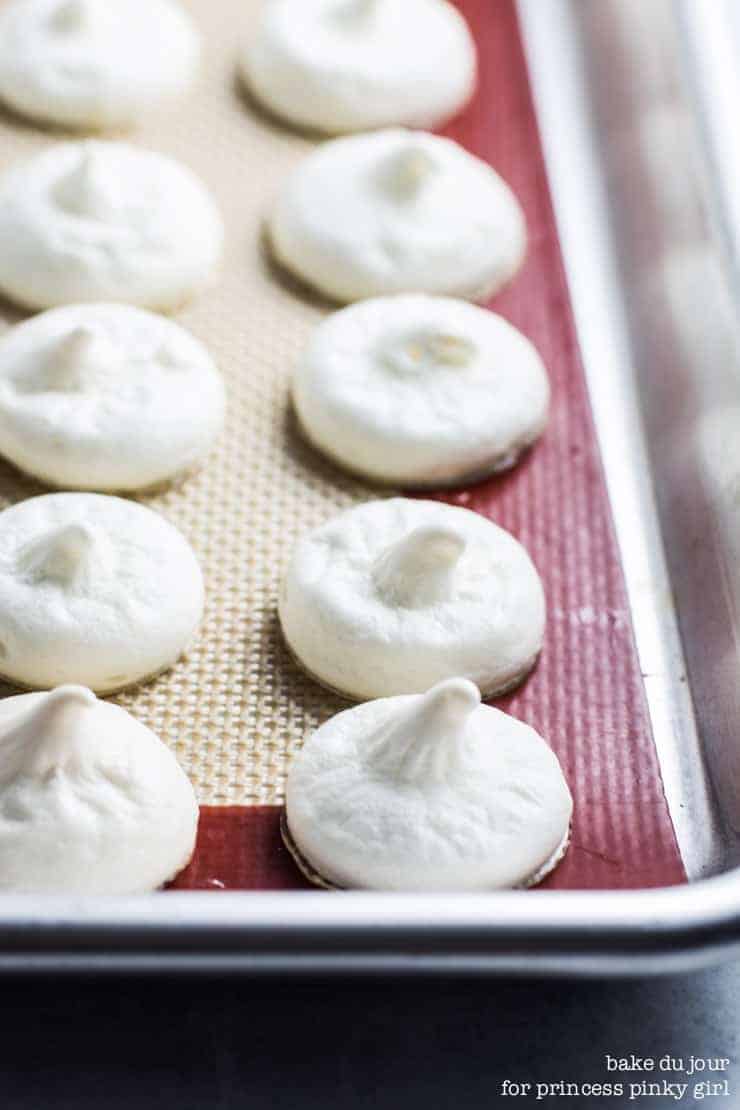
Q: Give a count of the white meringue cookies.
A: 10